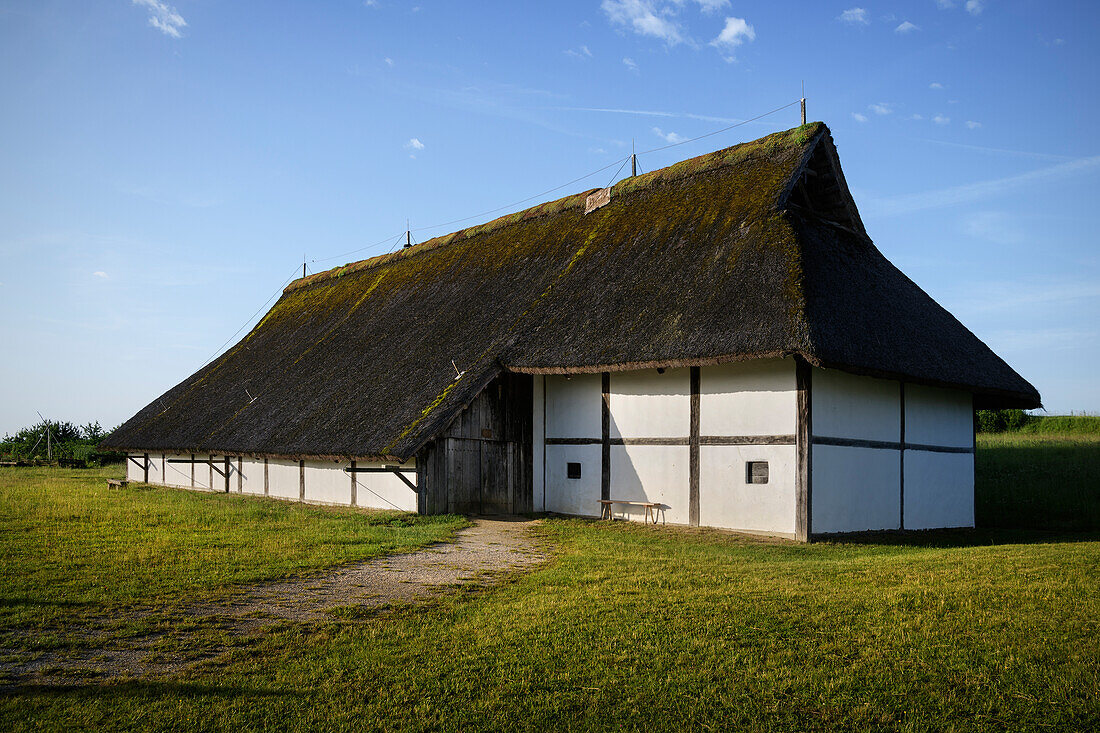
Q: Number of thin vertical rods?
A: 4